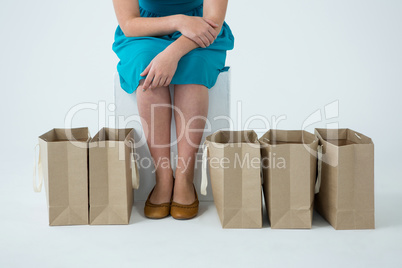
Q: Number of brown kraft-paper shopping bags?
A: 5